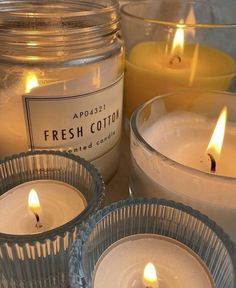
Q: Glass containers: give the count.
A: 5